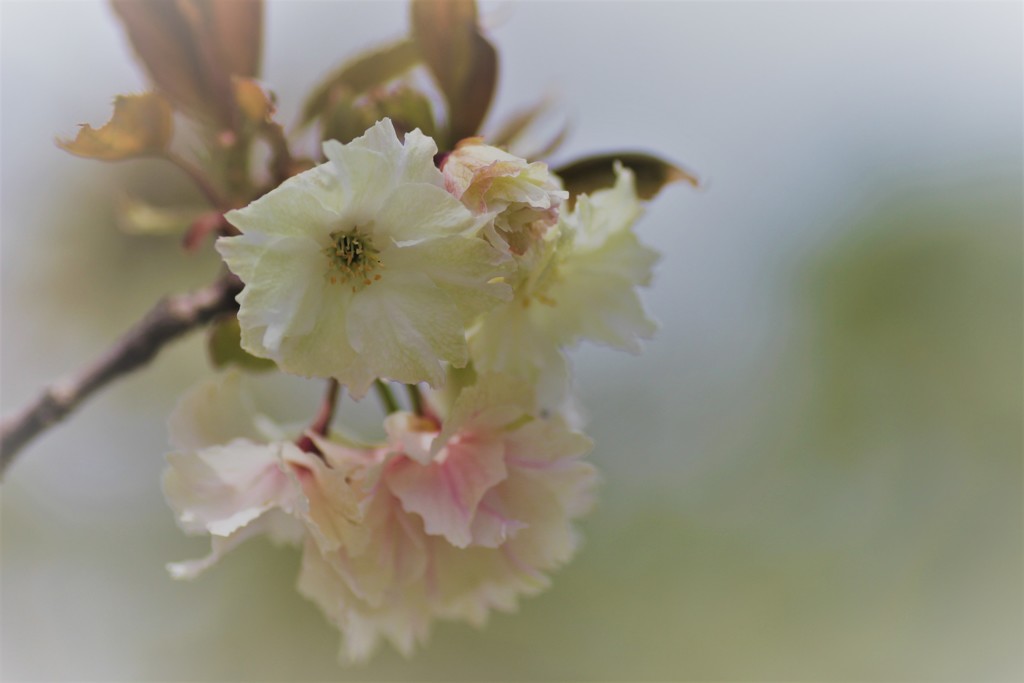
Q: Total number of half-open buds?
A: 1